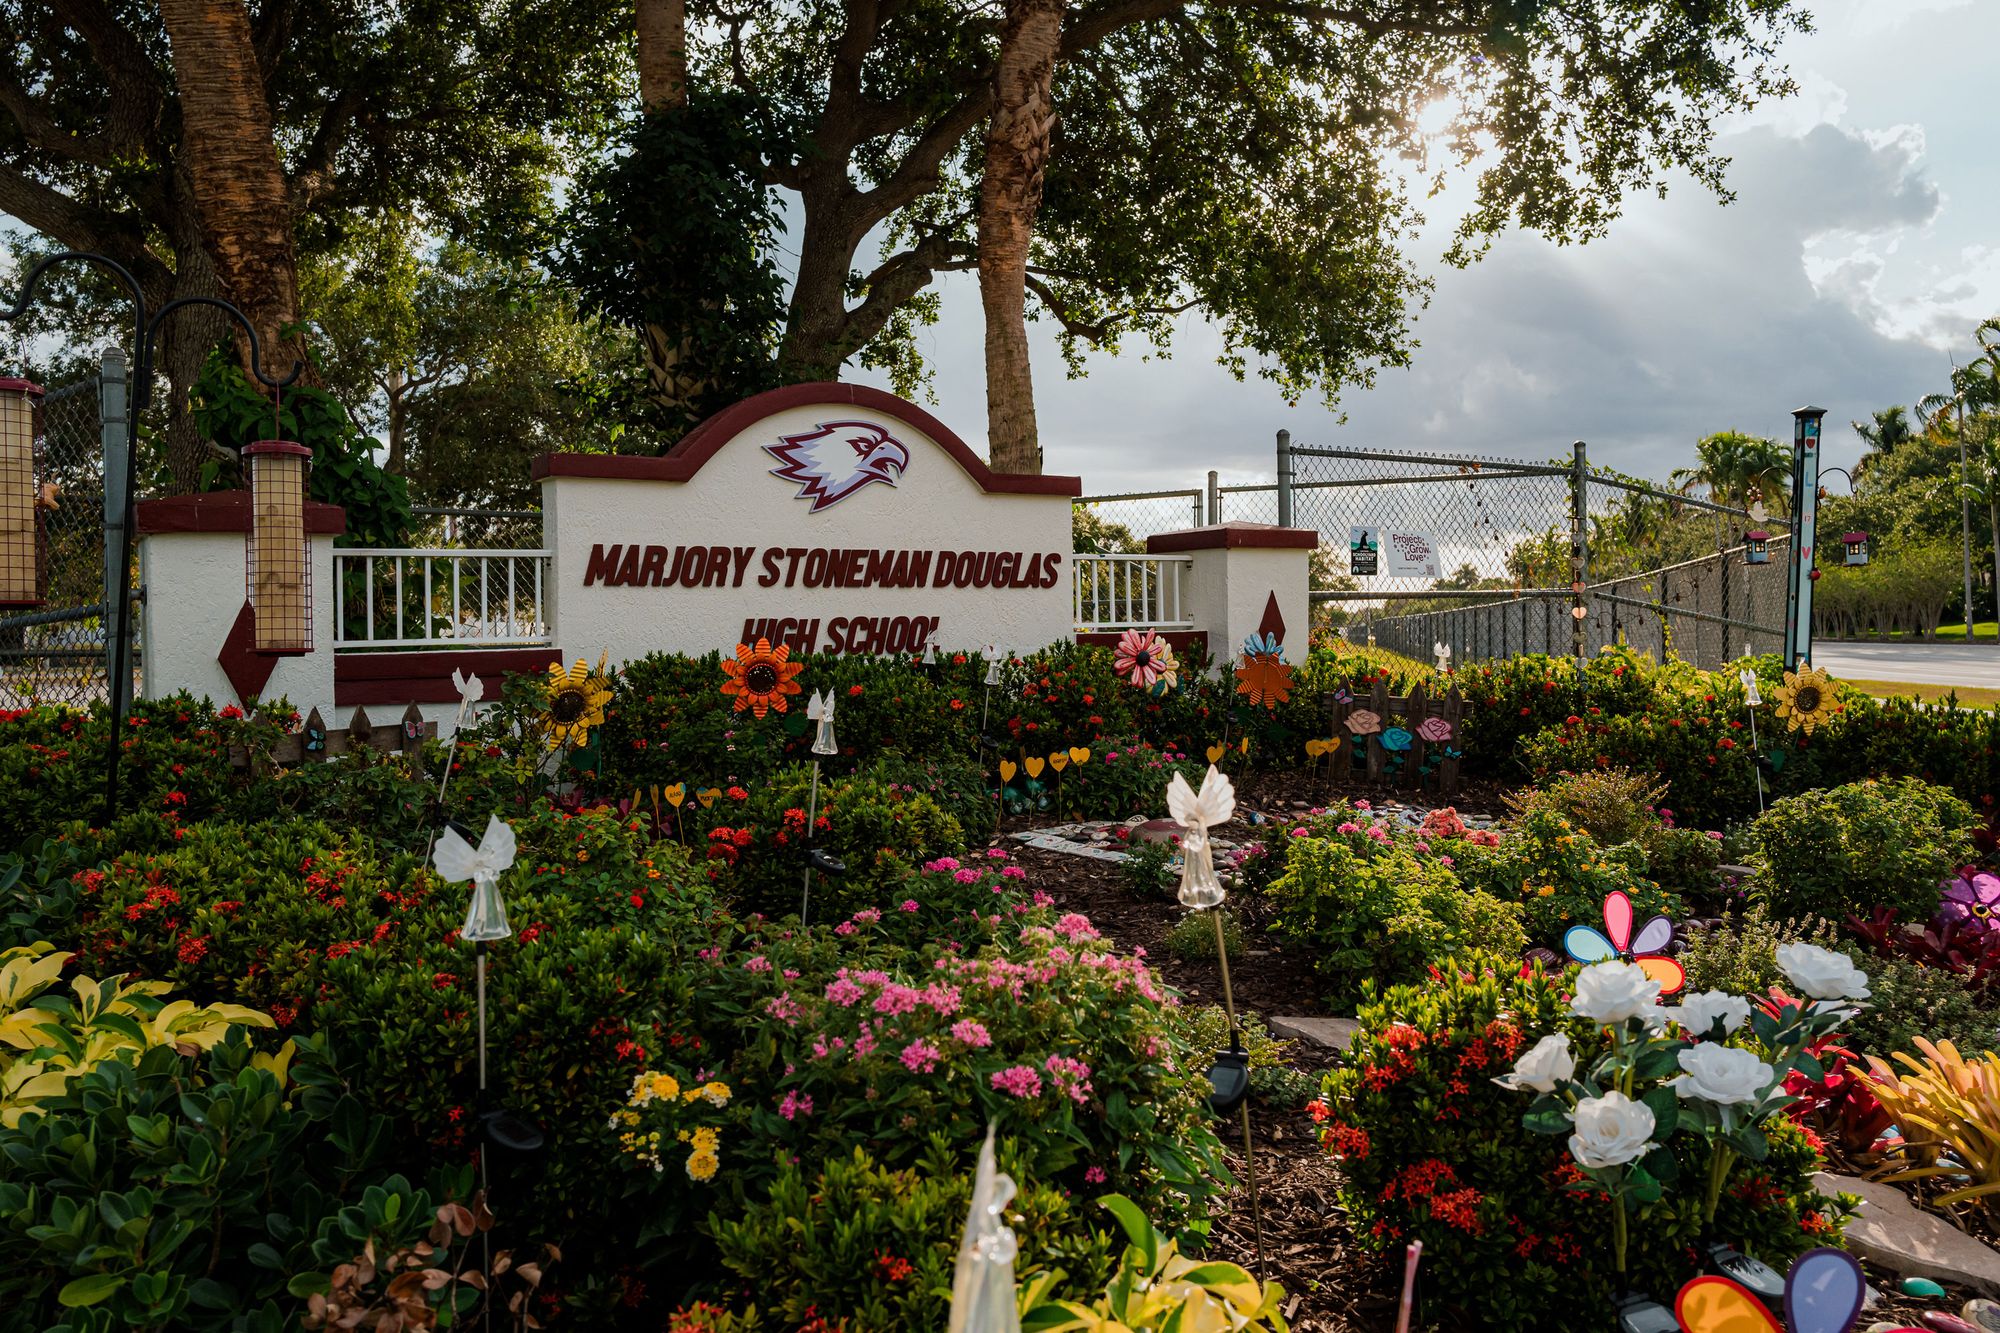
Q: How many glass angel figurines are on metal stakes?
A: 9